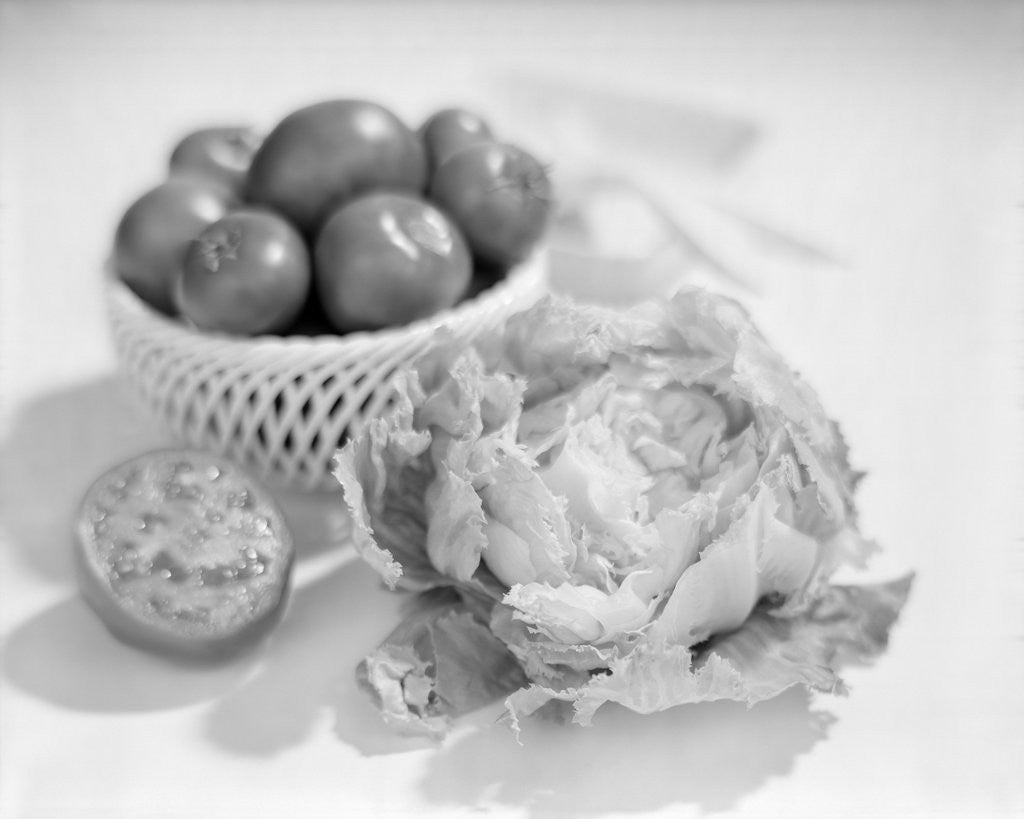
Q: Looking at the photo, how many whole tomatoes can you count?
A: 7